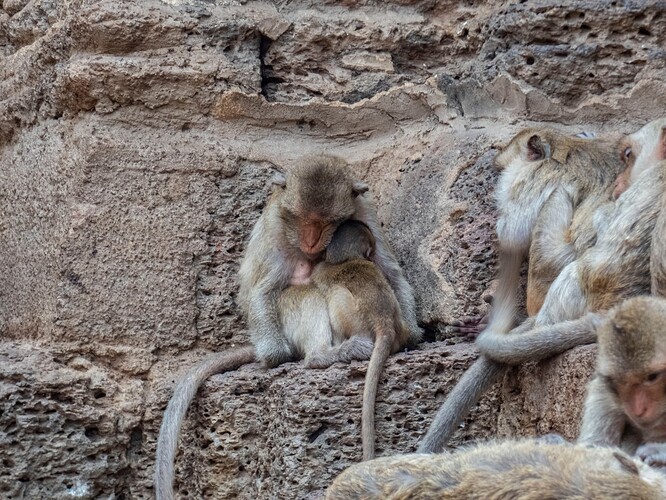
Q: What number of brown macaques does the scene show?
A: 6